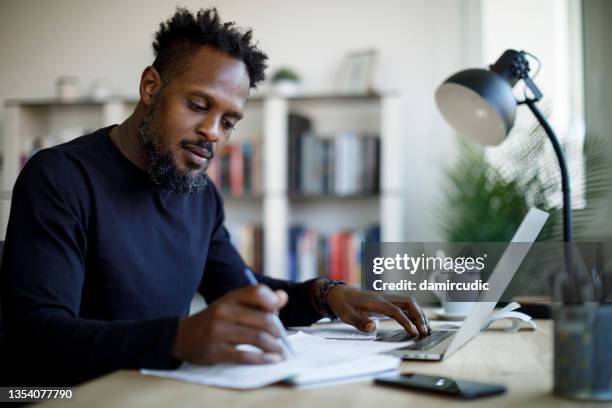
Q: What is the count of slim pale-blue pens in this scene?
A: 1